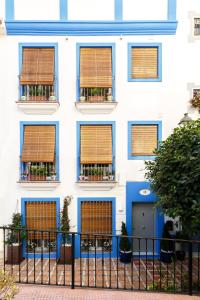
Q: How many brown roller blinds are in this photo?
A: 8